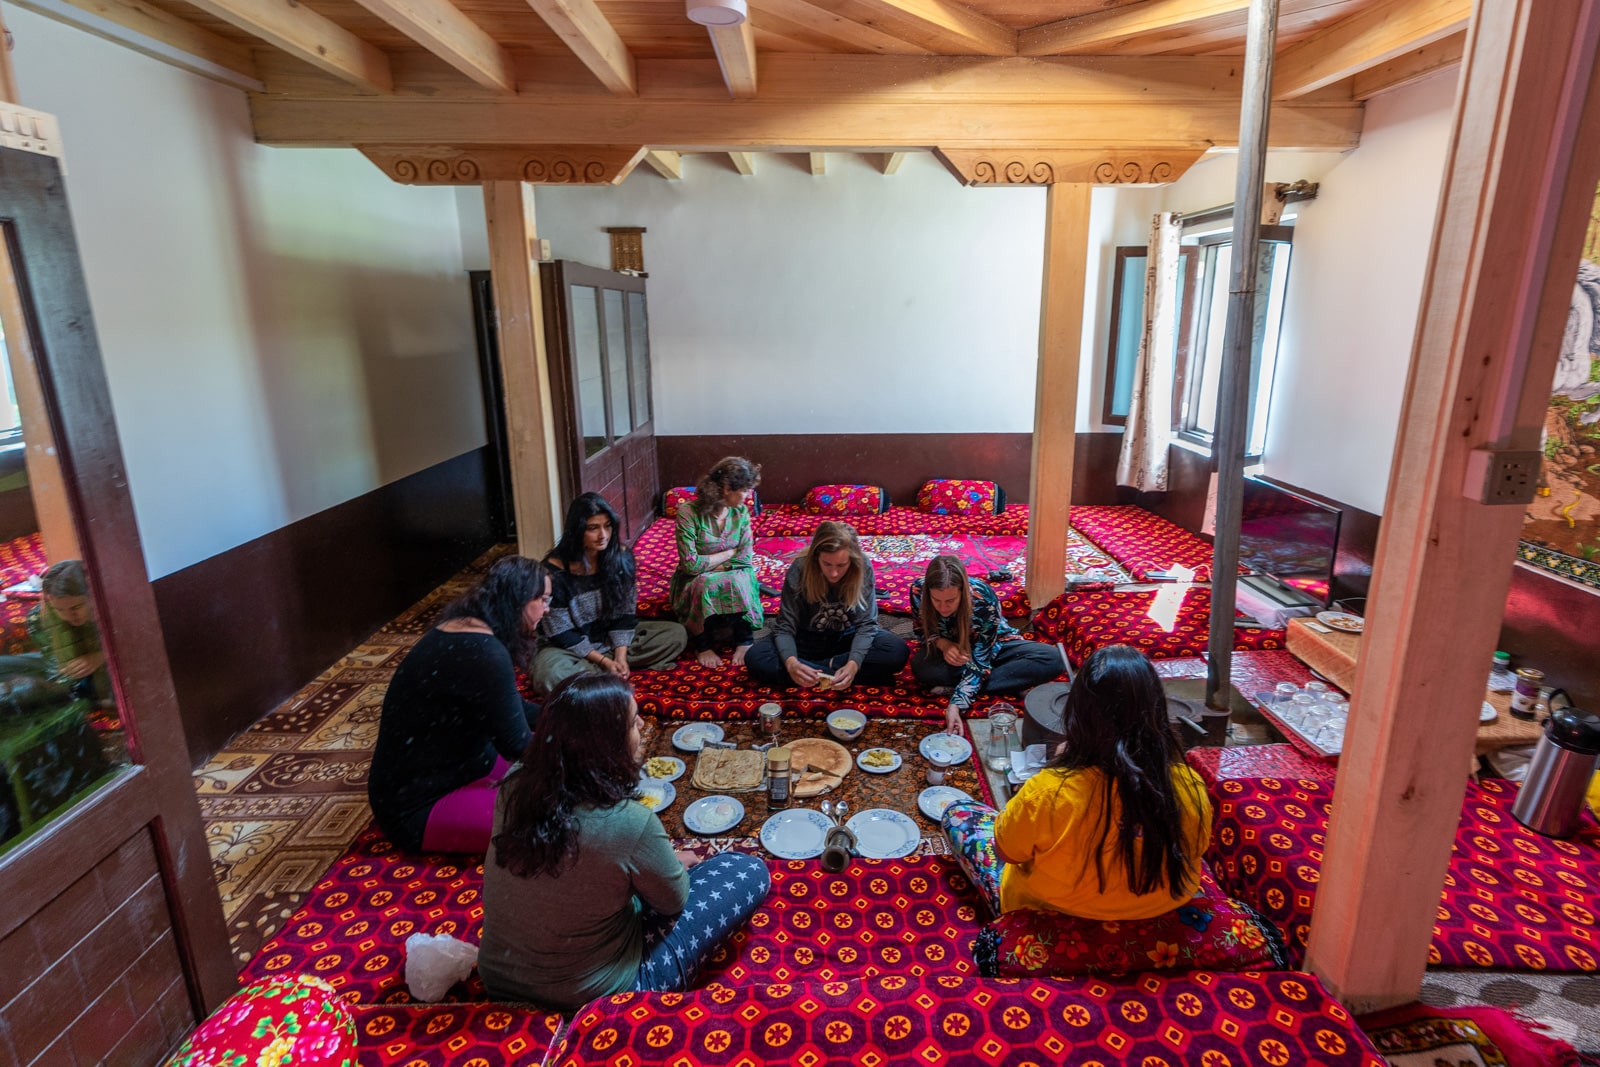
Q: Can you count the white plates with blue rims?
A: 9